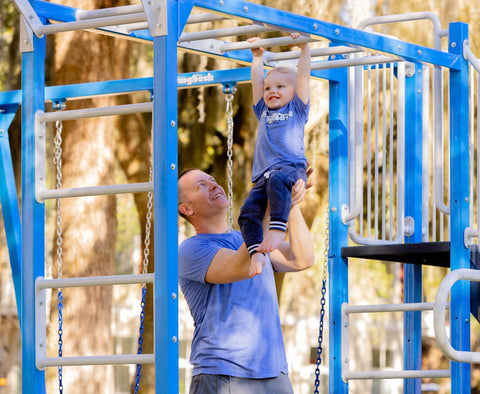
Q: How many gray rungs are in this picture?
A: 13